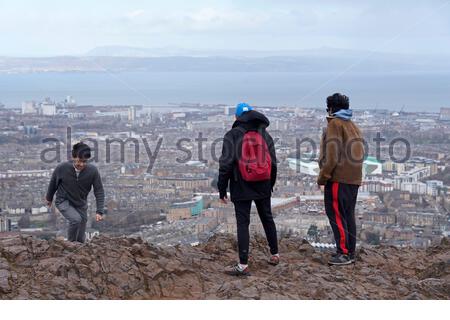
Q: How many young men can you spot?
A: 3